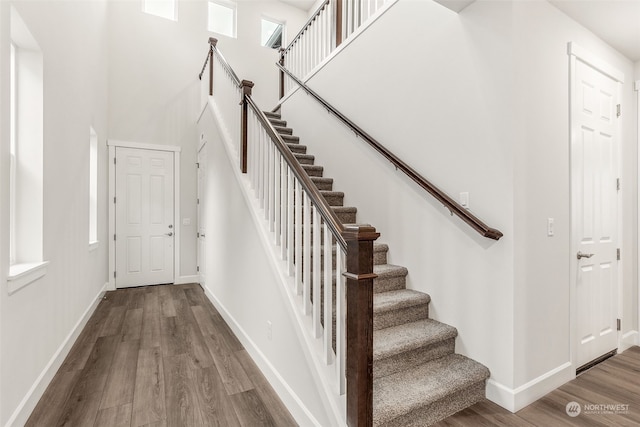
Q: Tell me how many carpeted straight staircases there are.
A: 1